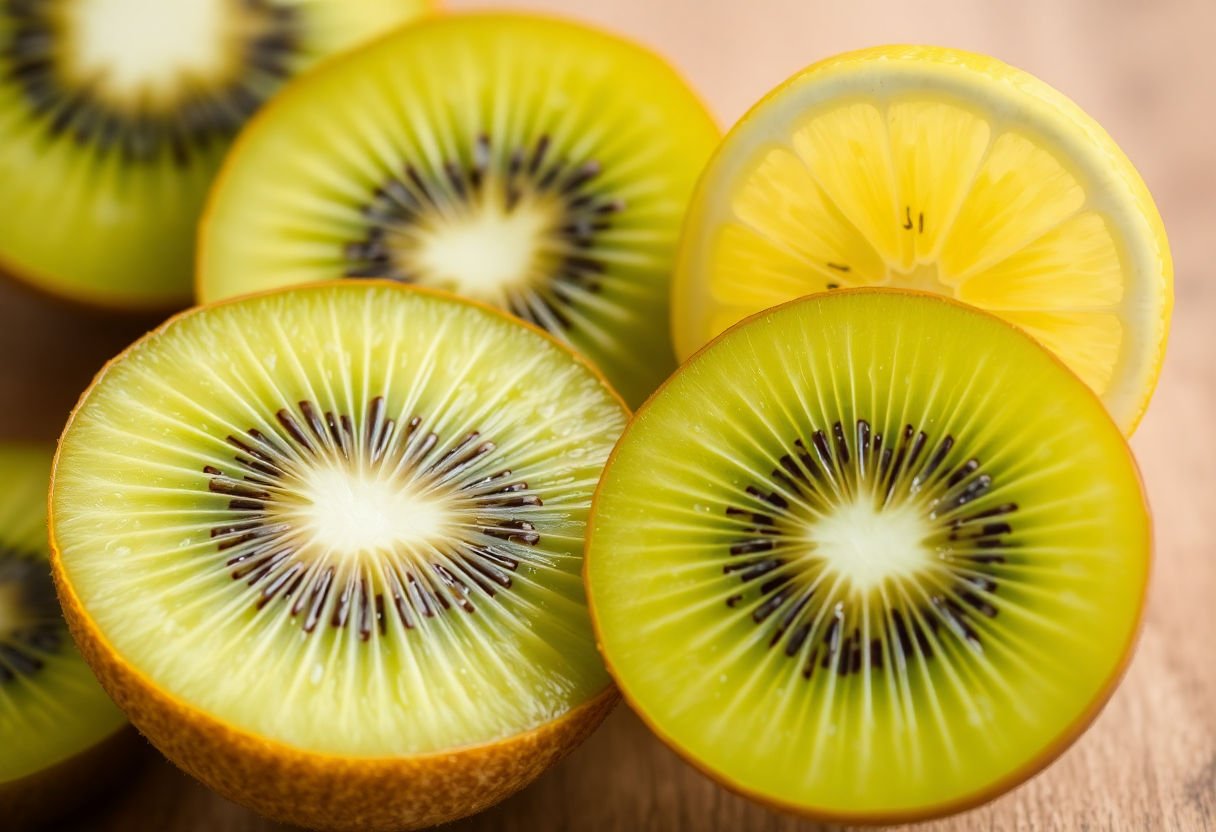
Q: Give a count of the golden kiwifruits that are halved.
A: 5